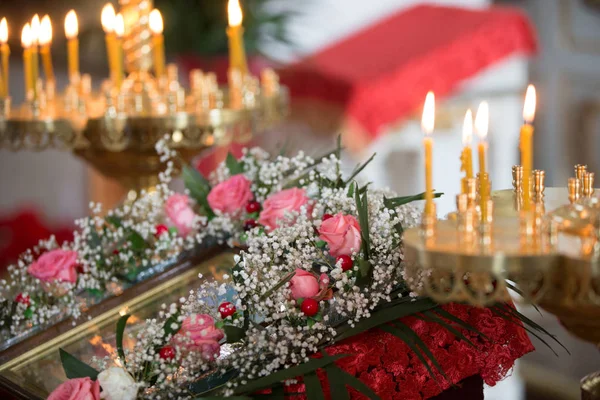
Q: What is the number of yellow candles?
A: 13